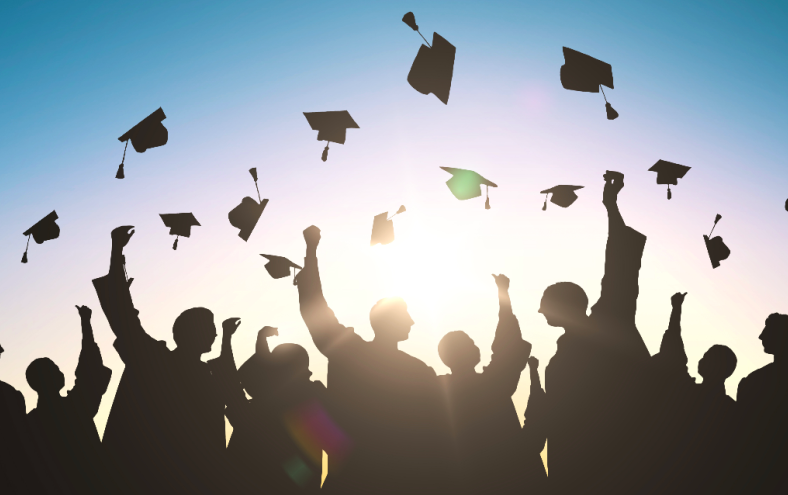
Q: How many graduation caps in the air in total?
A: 13